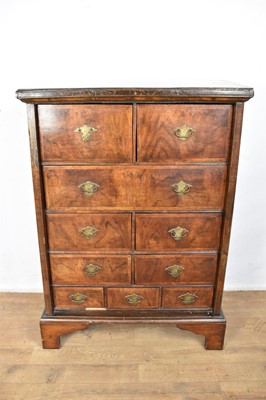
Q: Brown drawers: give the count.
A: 10